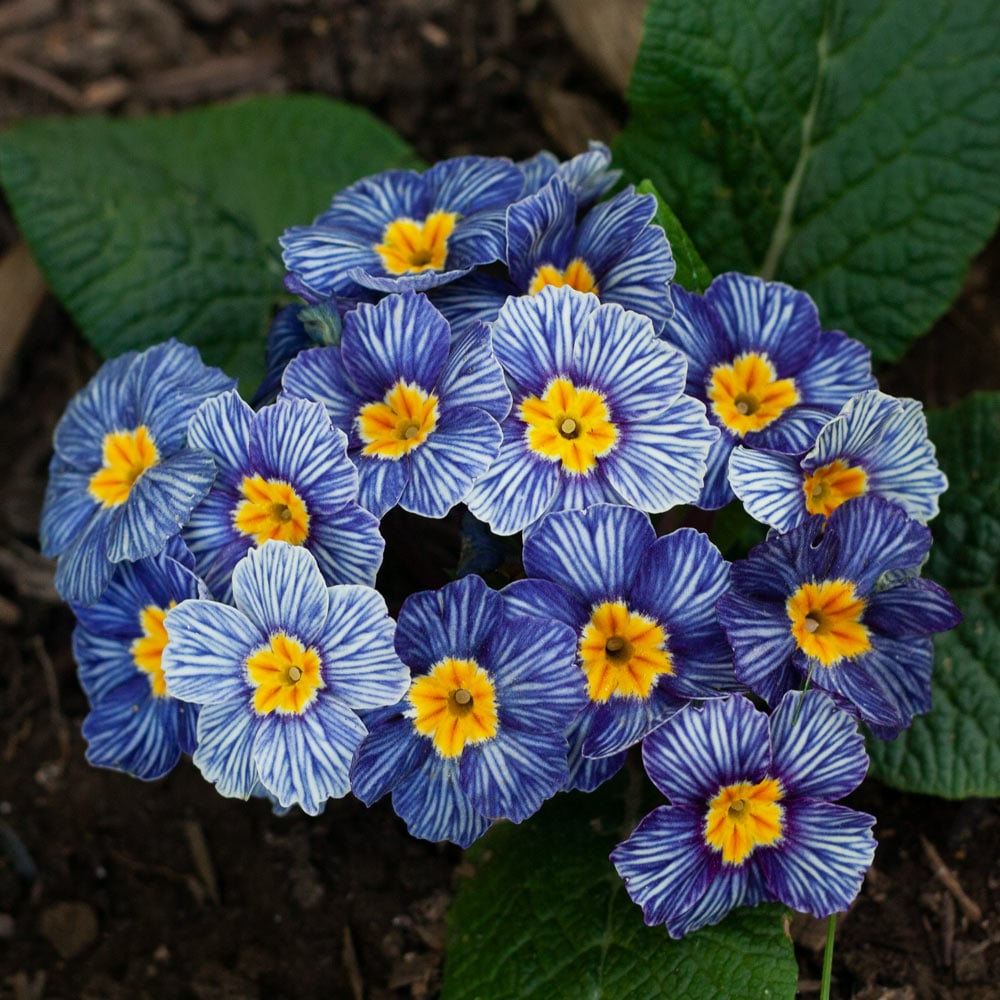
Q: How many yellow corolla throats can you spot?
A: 14